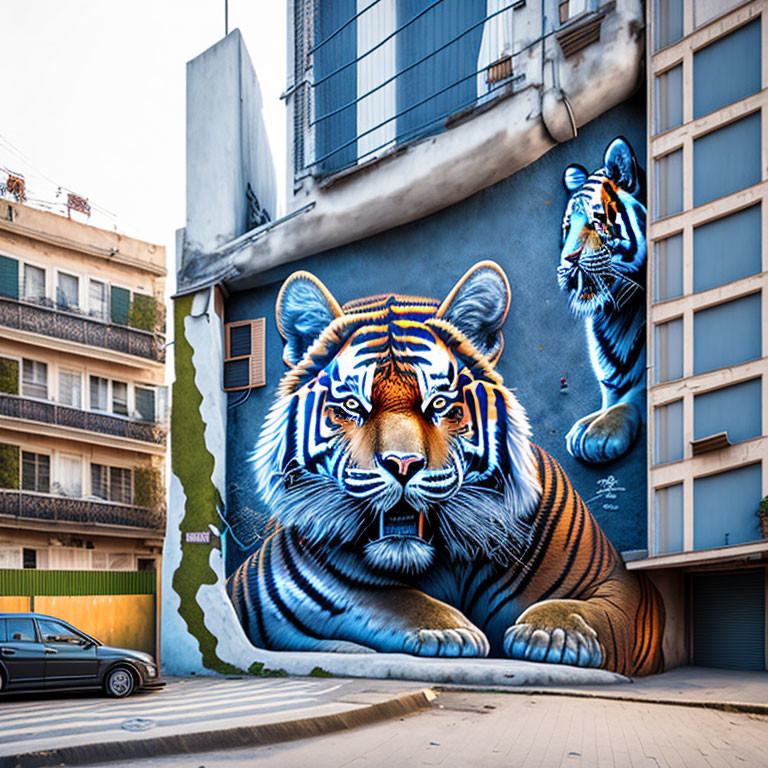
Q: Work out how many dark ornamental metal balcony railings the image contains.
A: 3